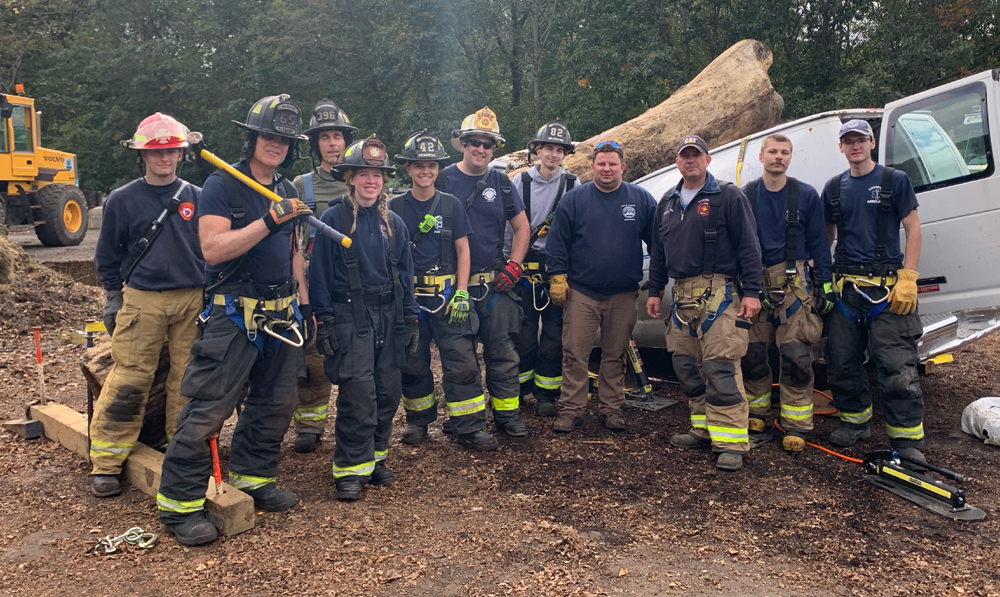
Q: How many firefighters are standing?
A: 11